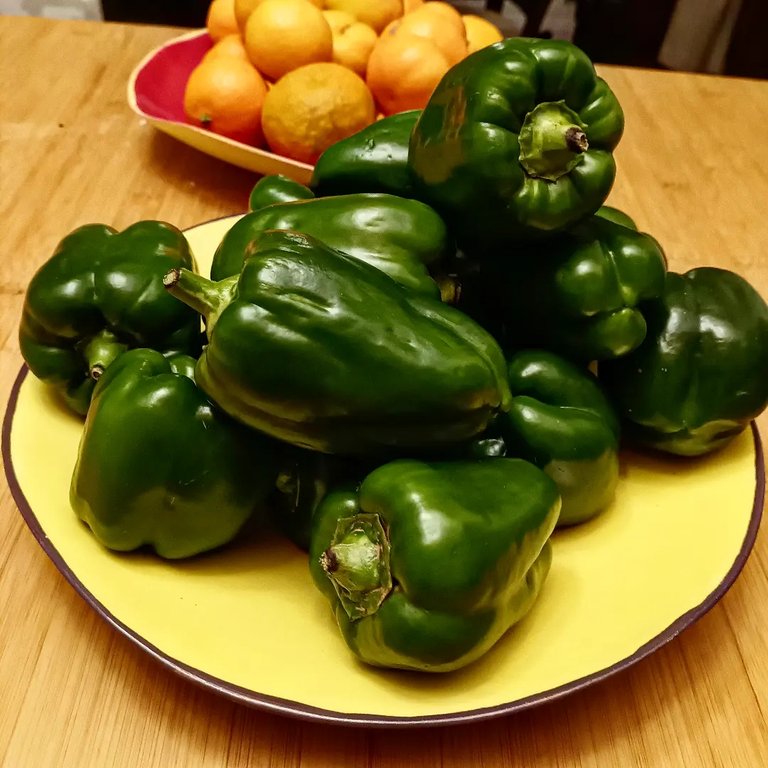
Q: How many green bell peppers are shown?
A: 12